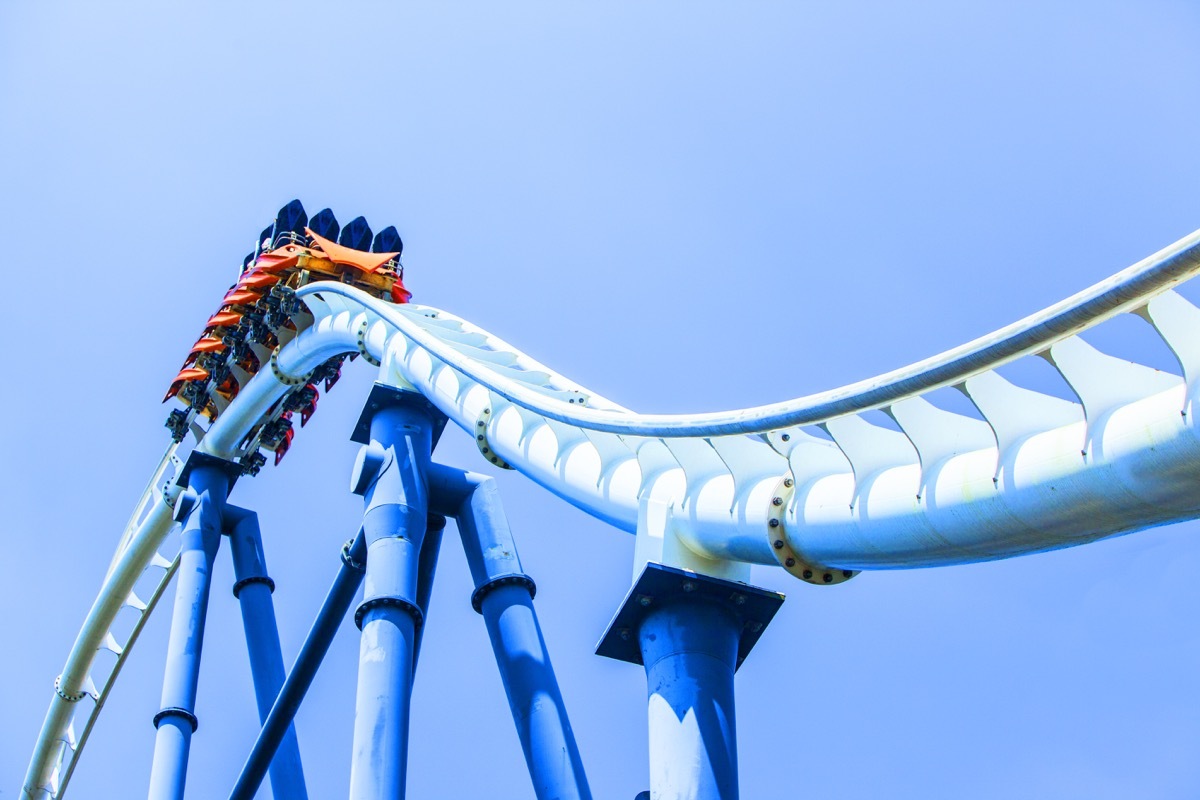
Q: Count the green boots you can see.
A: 0